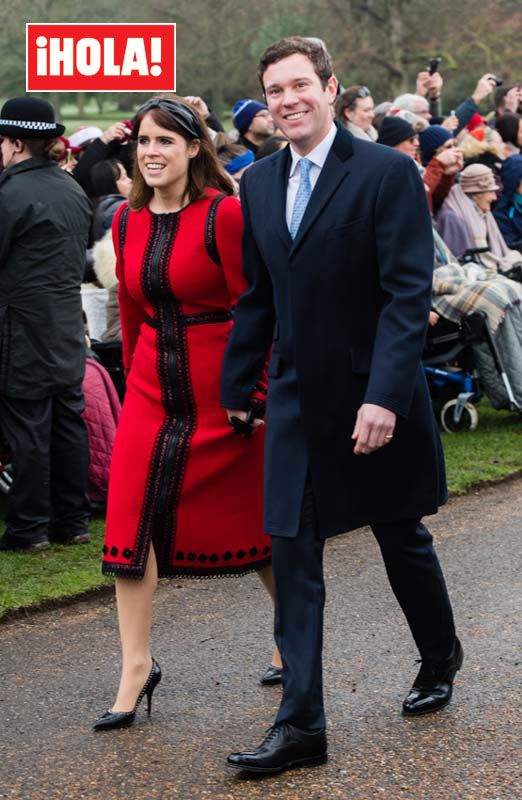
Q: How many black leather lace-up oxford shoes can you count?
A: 2